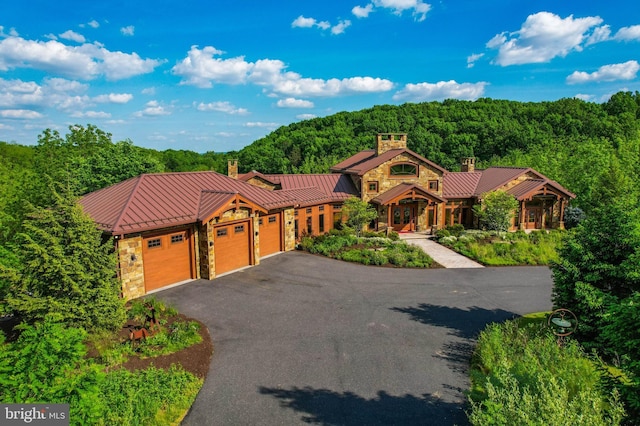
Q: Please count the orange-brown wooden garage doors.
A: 3